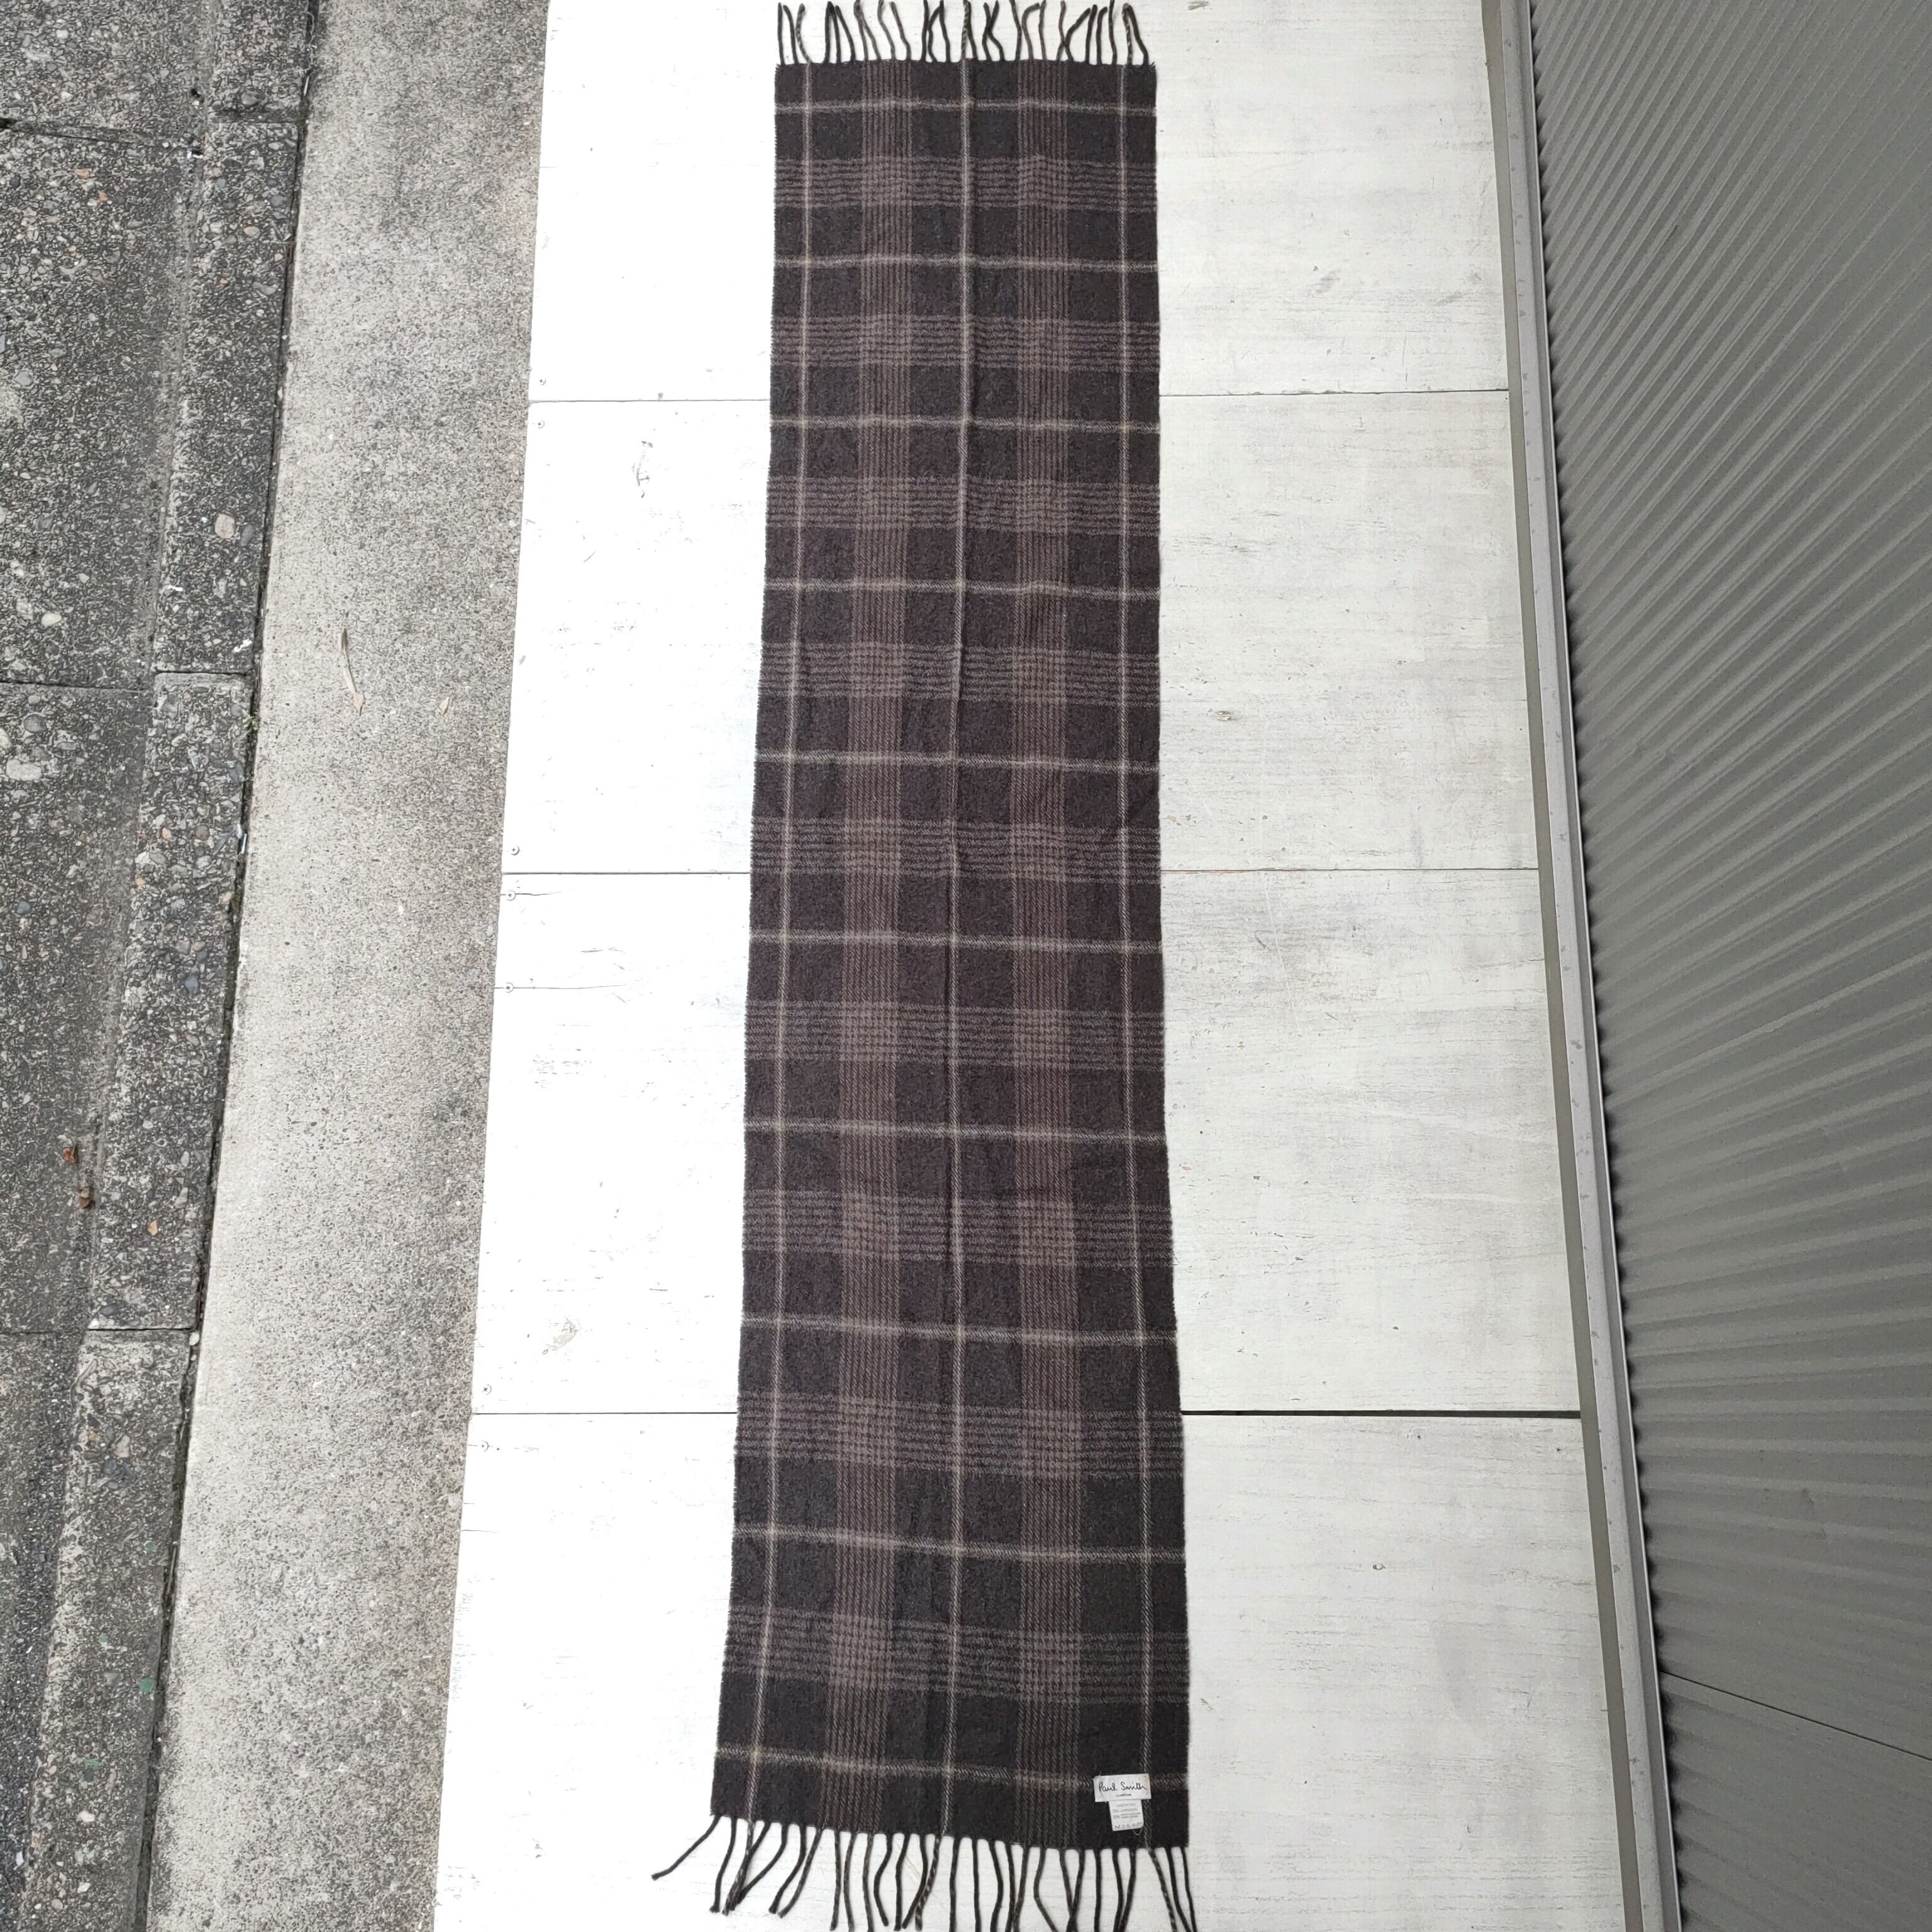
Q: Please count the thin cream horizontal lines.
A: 10